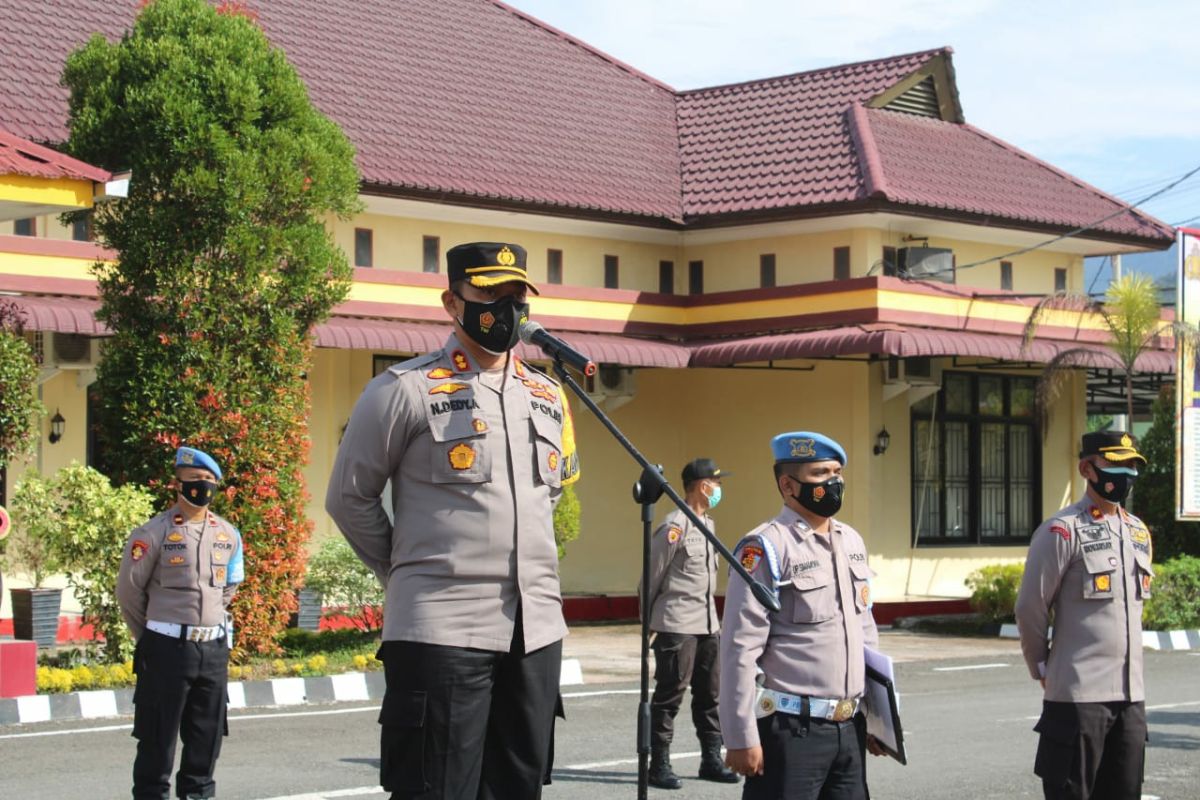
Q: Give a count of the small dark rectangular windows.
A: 13